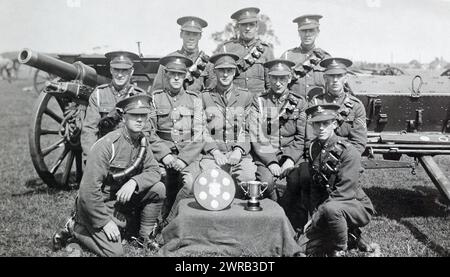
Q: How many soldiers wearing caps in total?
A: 10